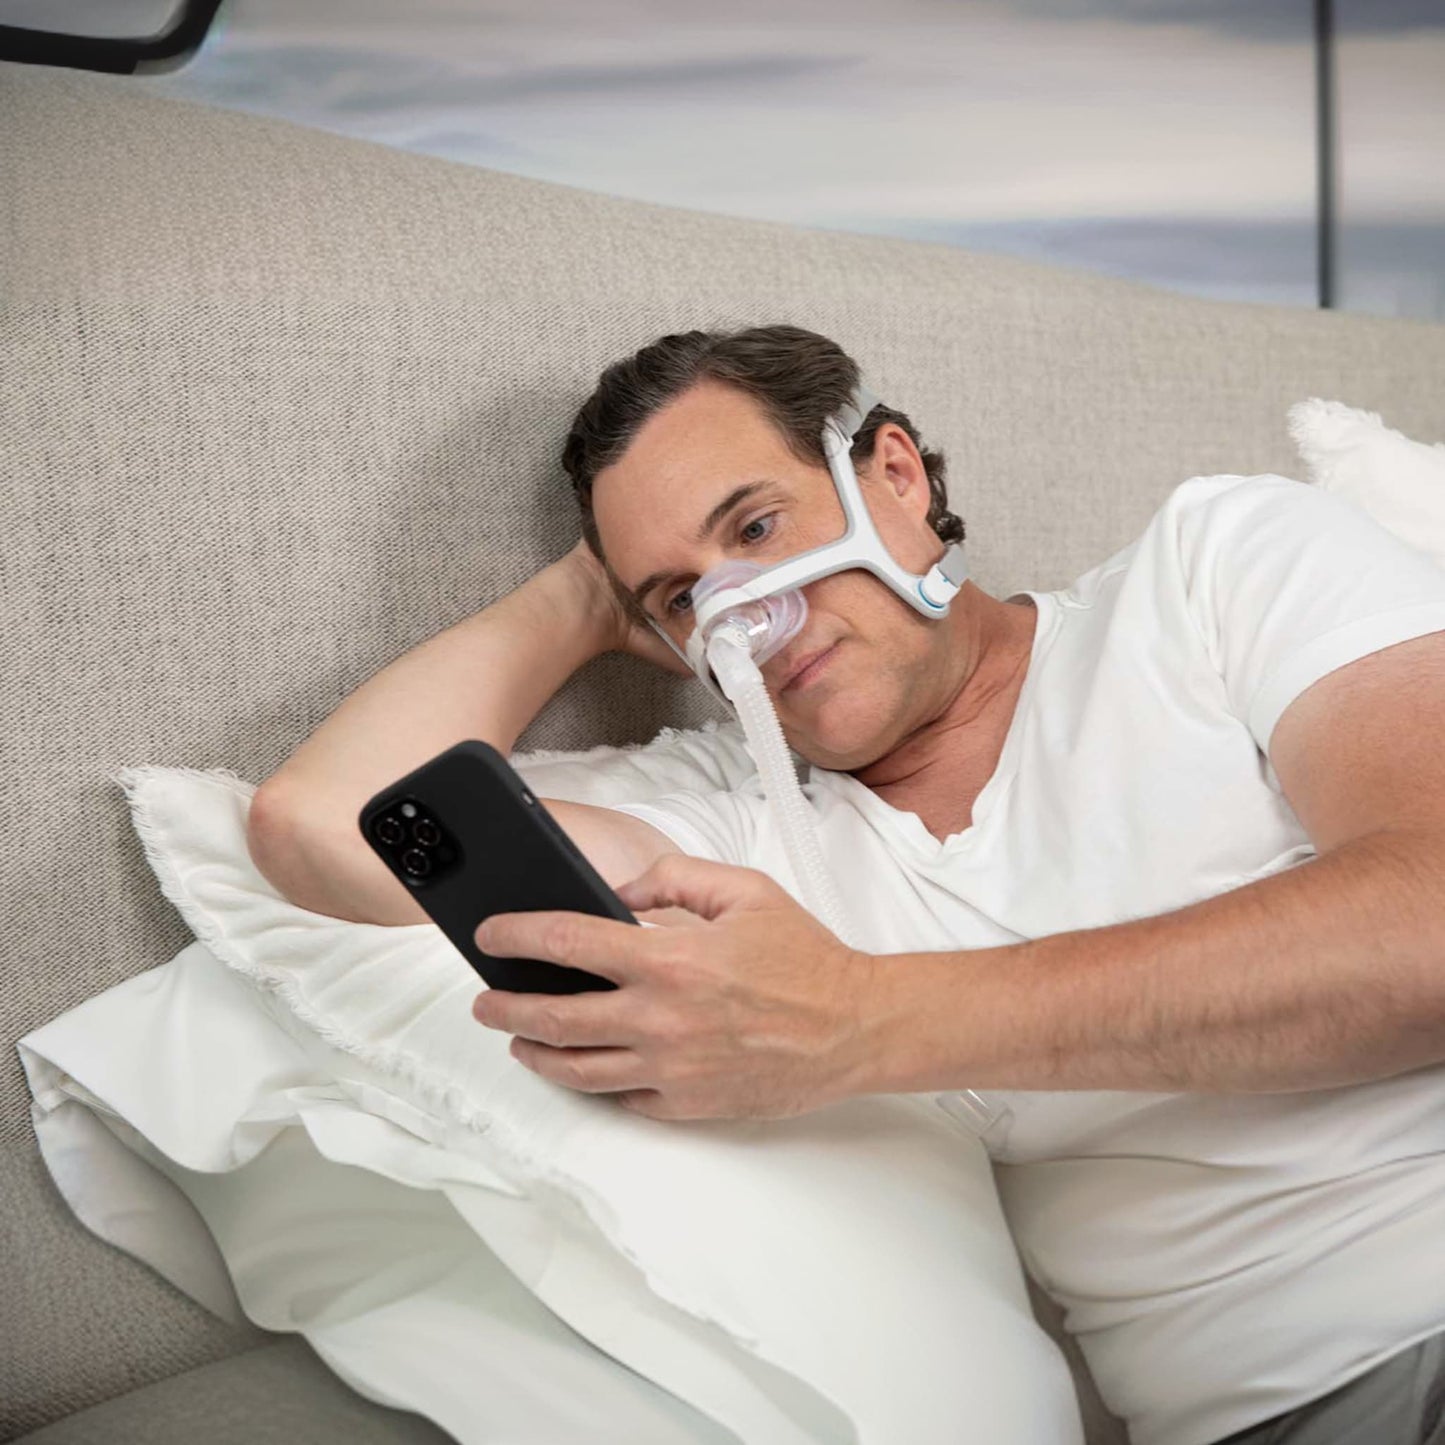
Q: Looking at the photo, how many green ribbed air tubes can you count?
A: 0